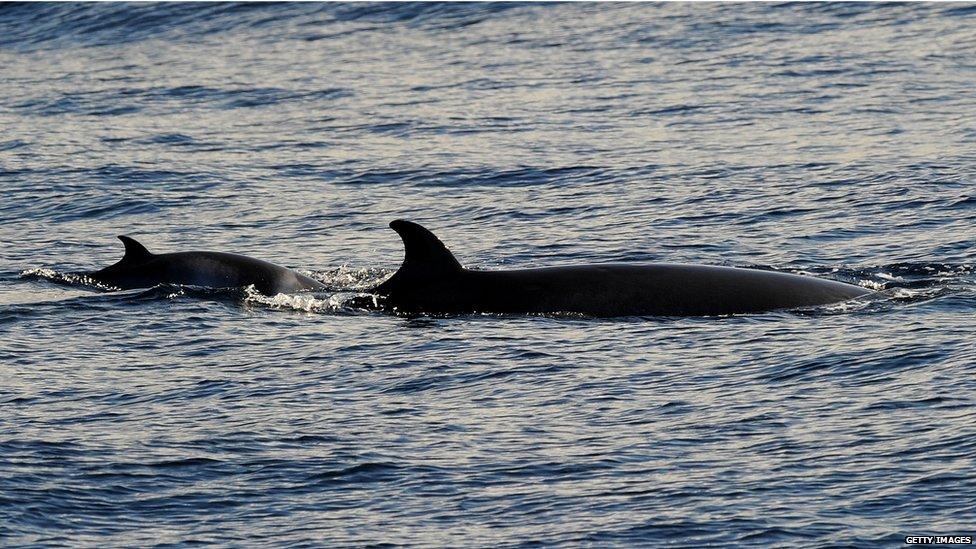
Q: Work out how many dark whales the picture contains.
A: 2